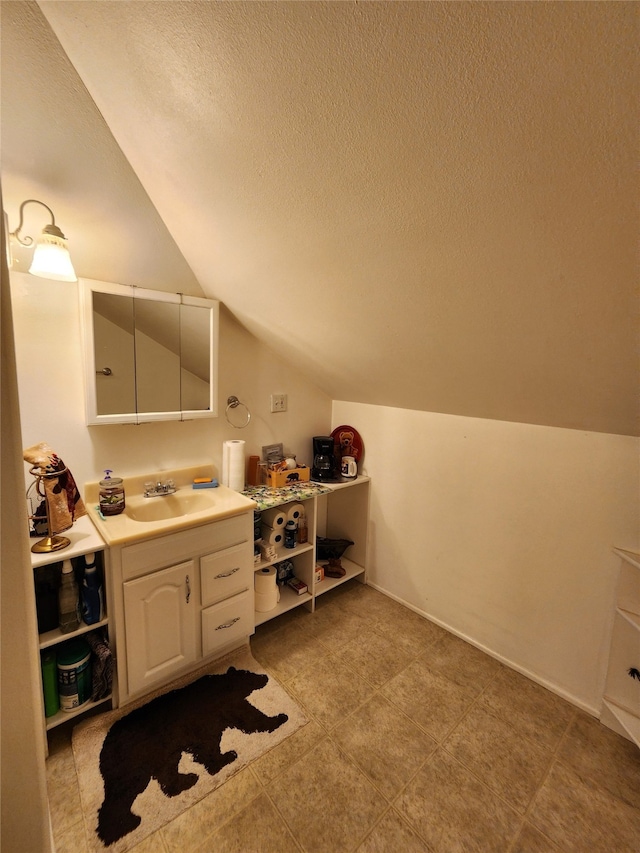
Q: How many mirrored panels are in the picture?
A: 3